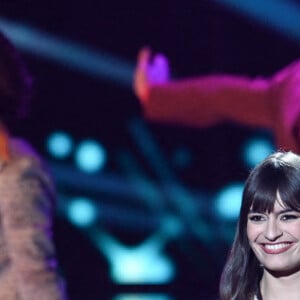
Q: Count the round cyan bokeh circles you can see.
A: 5